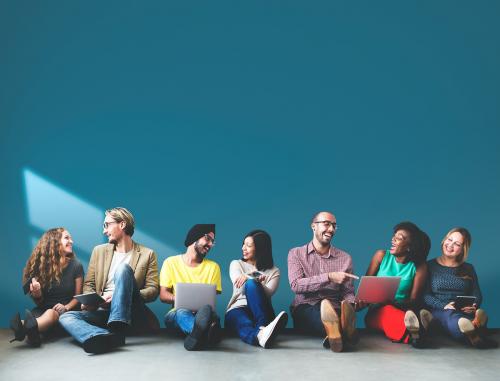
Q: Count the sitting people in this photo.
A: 7